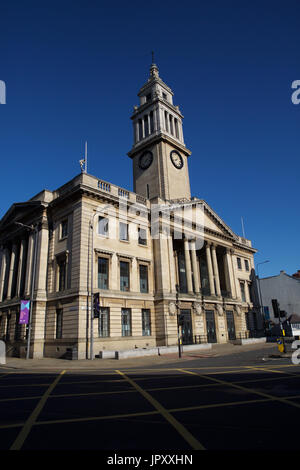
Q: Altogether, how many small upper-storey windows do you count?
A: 6